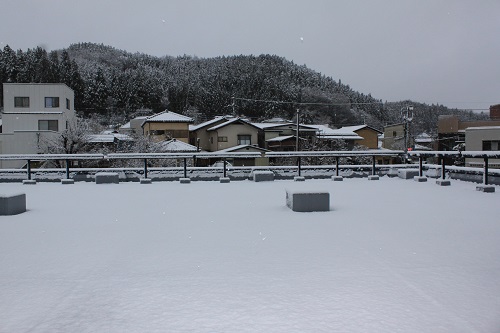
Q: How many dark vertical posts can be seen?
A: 11